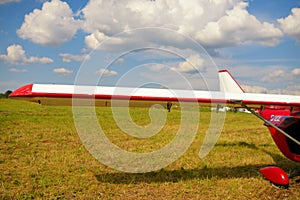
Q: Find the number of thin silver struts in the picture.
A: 1